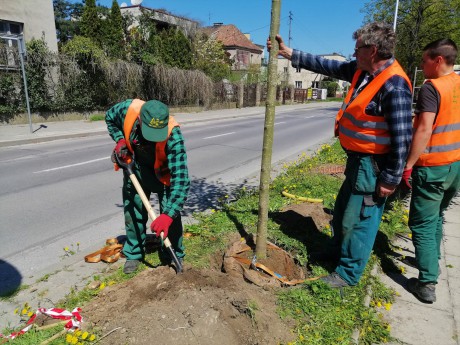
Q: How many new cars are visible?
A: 0